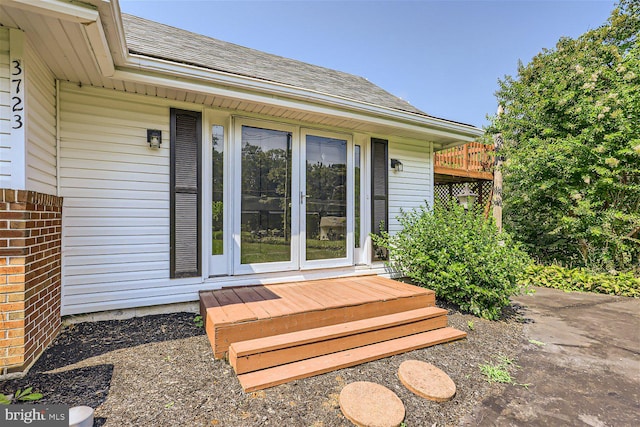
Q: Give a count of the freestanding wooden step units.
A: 1